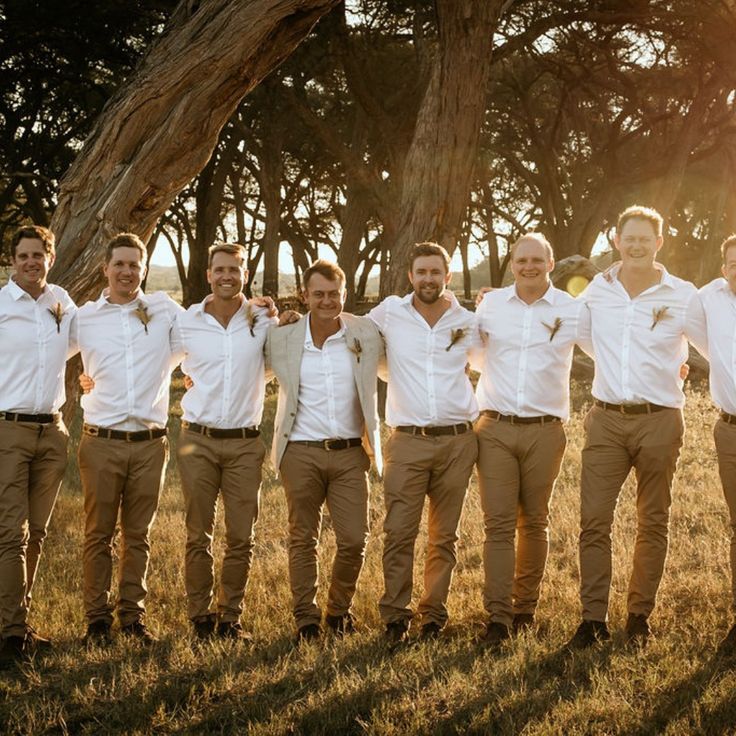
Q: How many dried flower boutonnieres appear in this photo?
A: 7